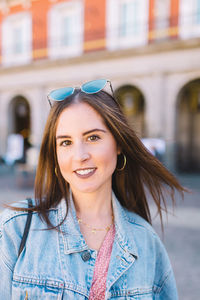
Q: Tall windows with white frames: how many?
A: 4